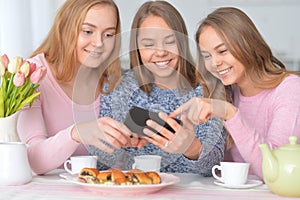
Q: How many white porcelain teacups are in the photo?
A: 3